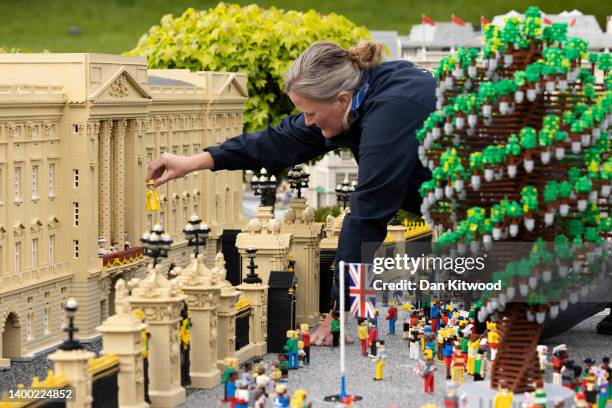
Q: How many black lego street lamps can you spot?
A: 7